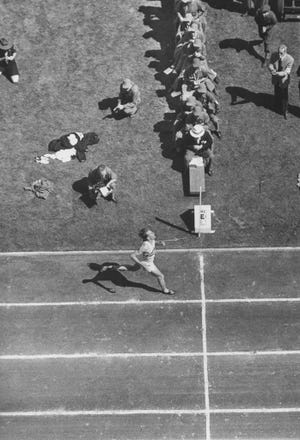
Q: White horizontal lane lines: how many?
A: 4